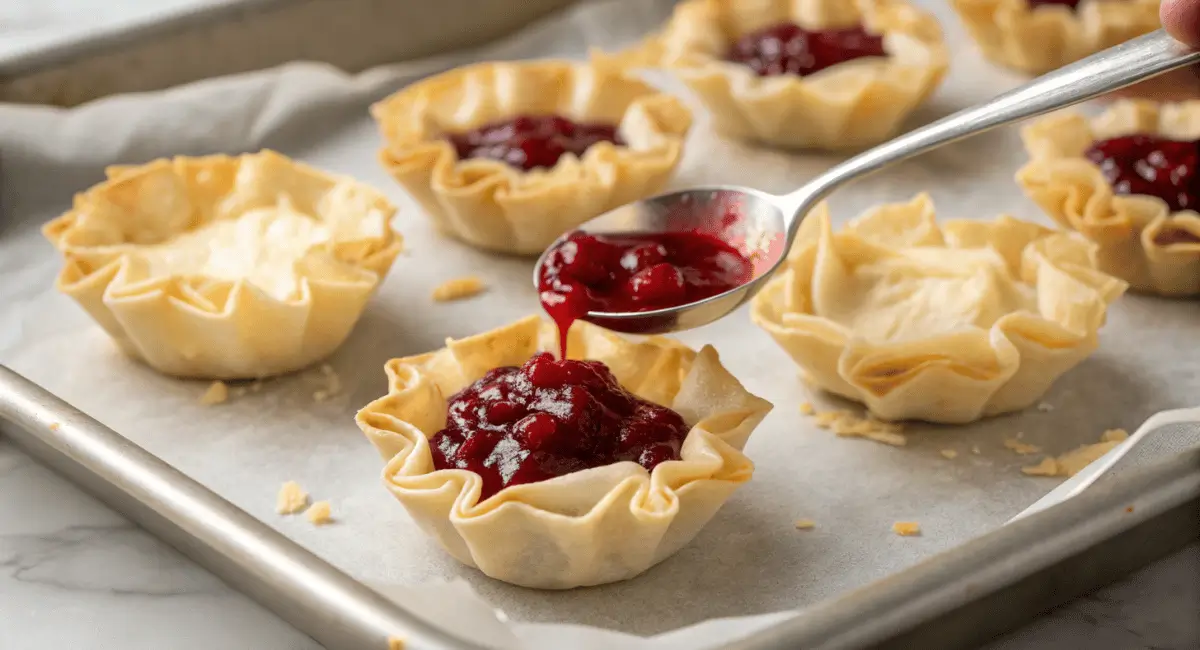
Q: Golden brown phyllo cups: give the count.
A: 7